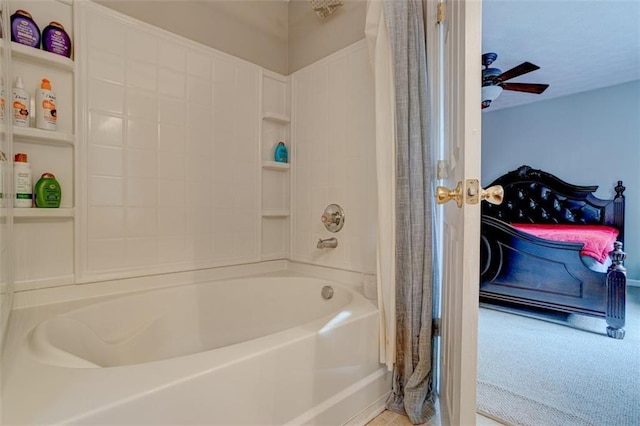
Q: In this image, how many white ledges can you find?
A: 6